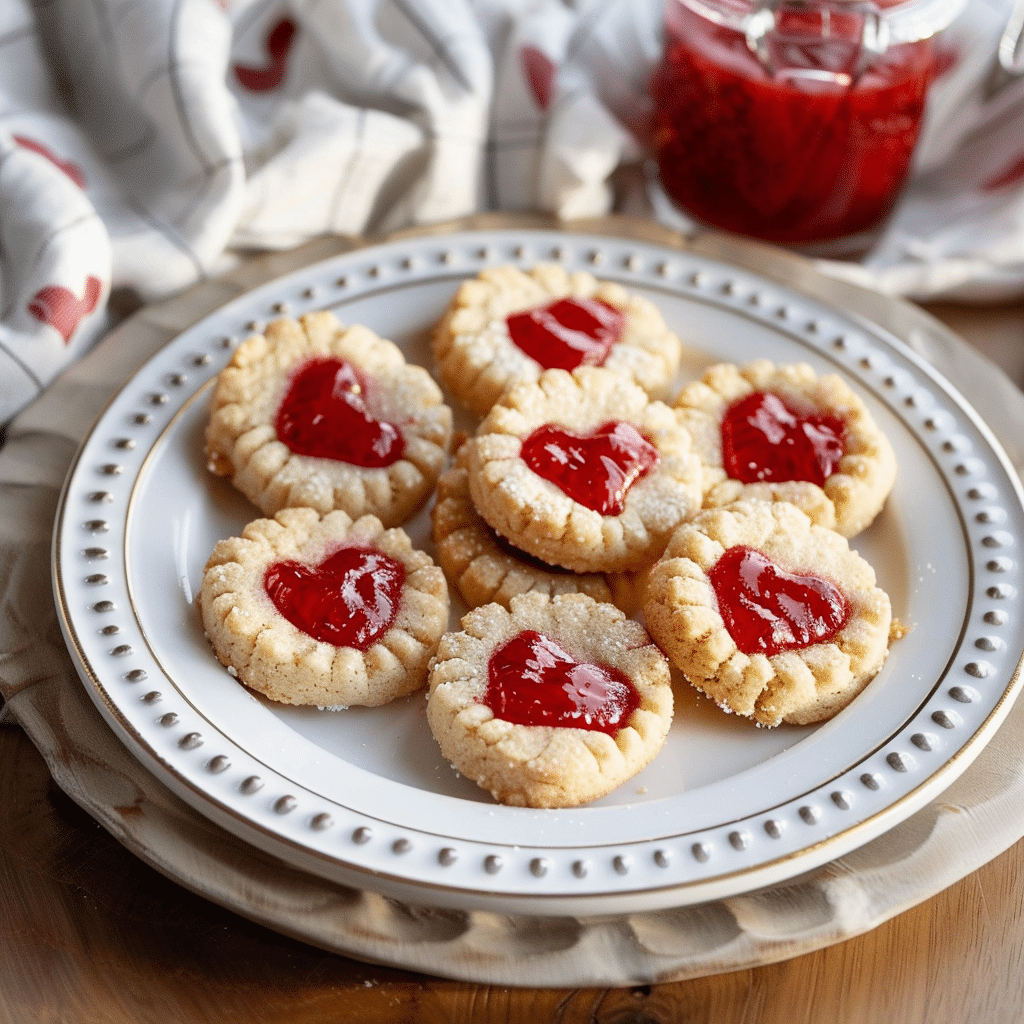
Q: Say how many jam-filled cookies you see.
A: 7